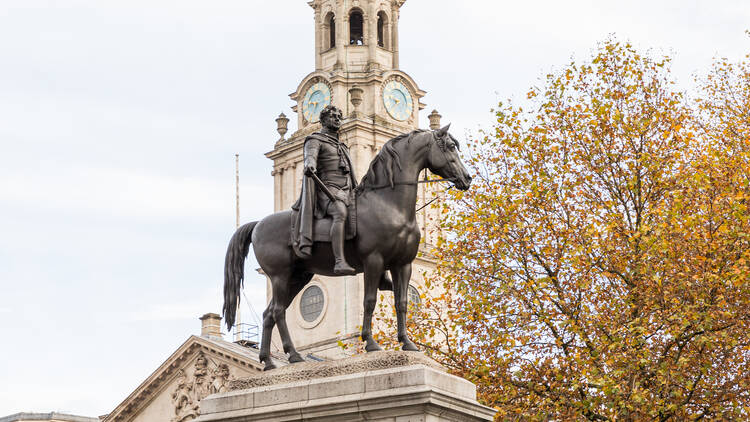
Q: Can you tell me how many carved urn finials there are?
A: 3